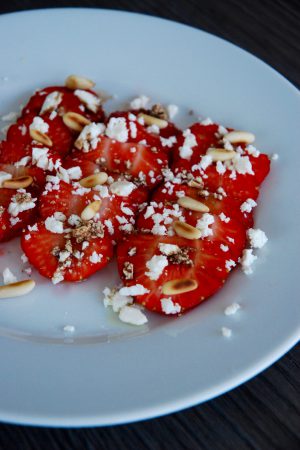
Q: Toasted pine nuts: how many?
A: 13